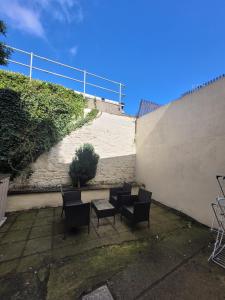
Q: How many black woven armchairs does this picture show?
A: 4